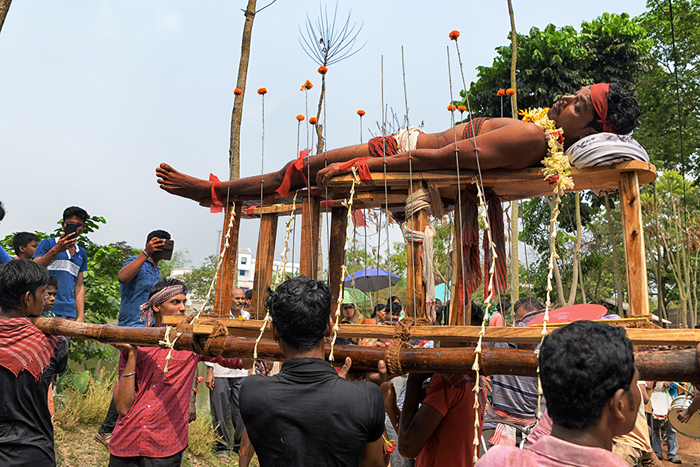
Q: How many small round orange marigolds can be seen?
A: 12